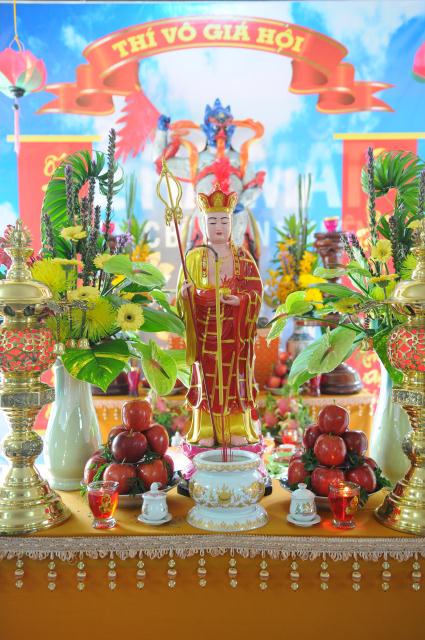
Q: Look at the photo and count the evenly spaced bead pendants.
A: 14